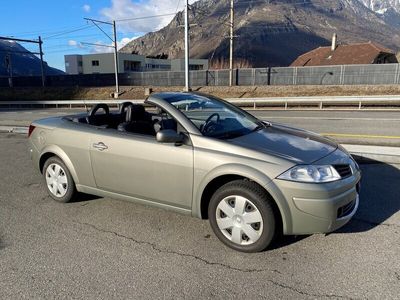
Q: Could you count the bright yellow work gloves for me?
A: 0